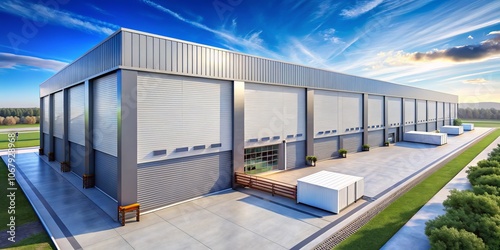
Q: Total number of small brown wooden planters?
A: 5